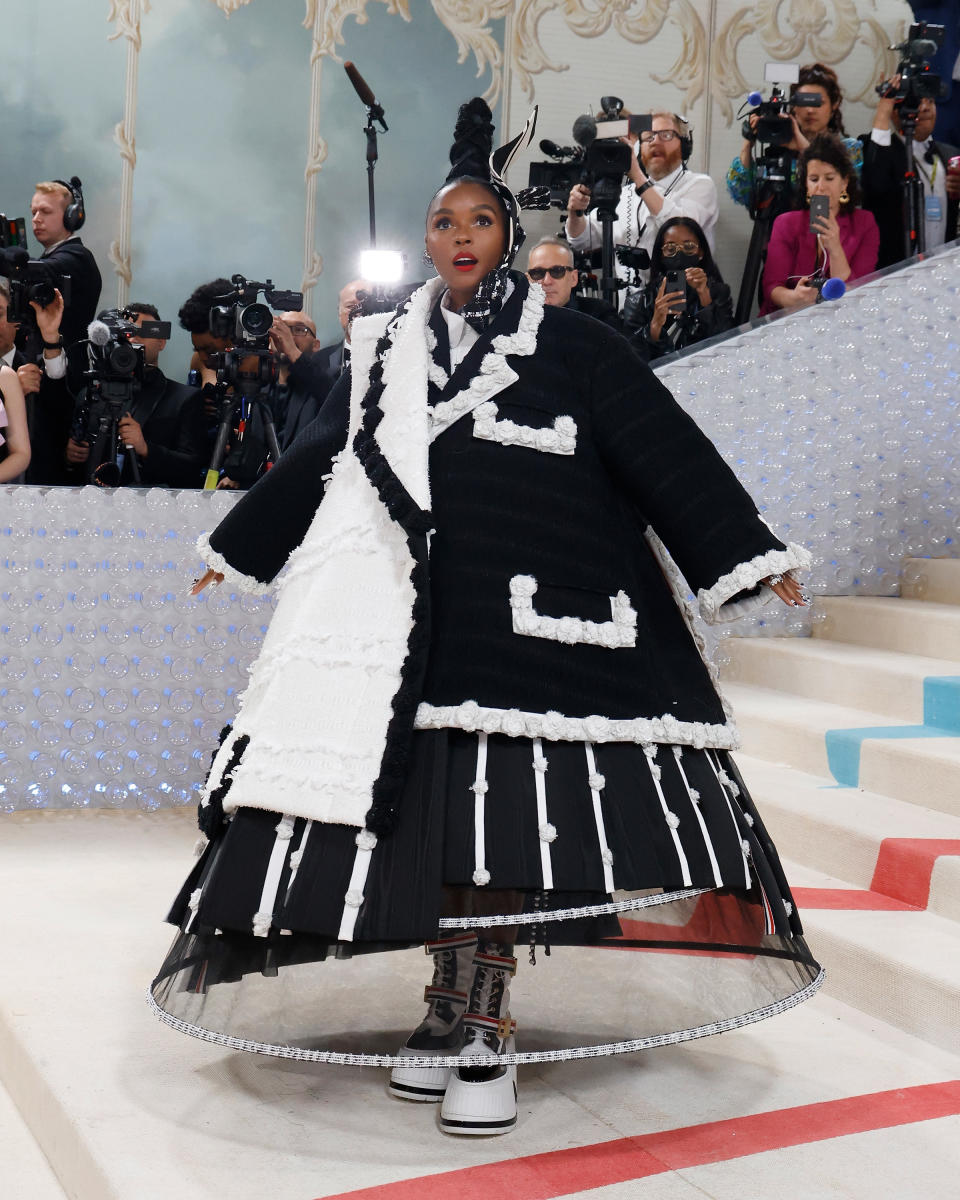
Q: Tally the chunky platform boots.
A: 2